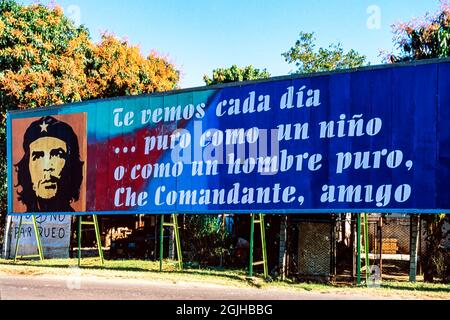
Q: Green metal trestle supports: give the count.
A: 5